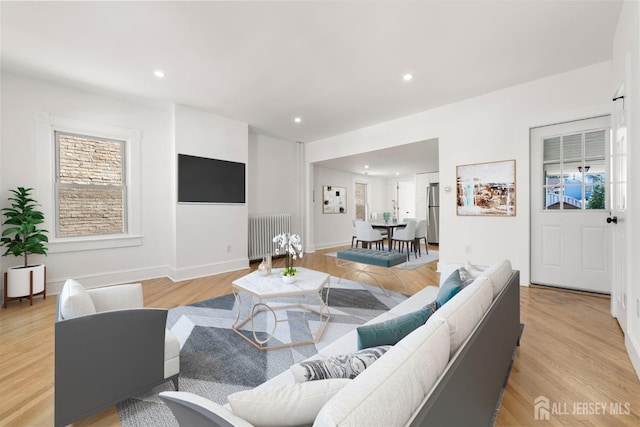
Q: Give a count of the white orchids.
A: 1